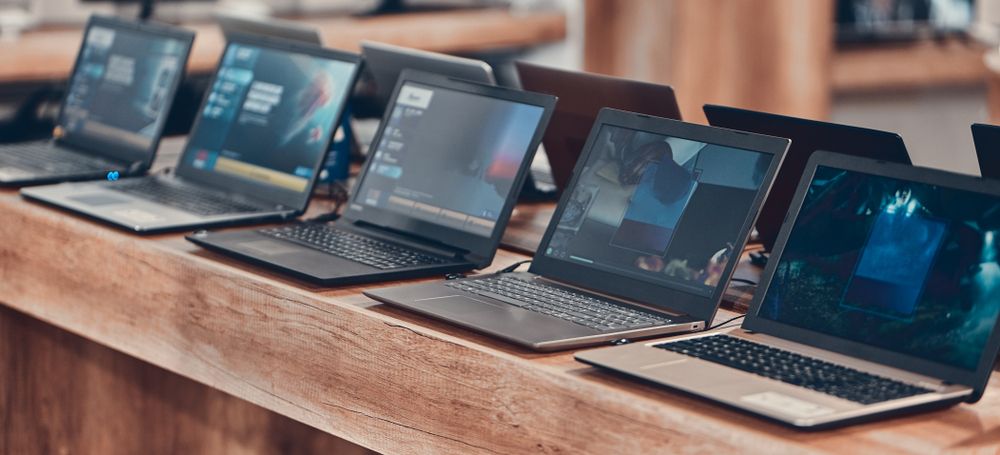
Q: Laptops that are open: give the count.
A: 10